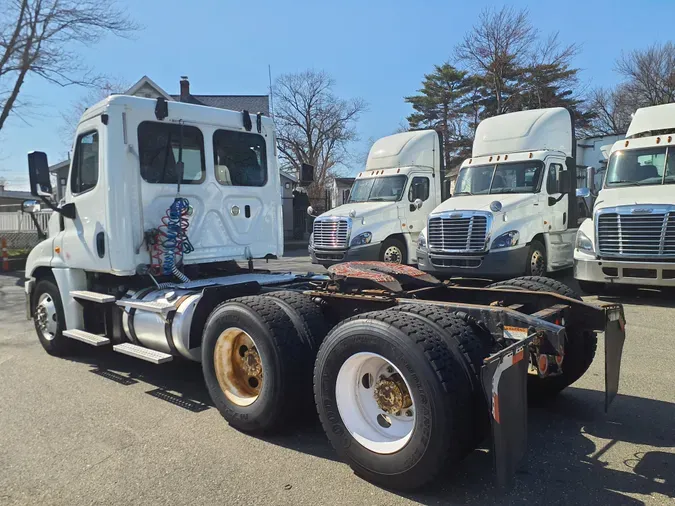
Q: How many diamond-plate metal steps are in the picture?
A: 4